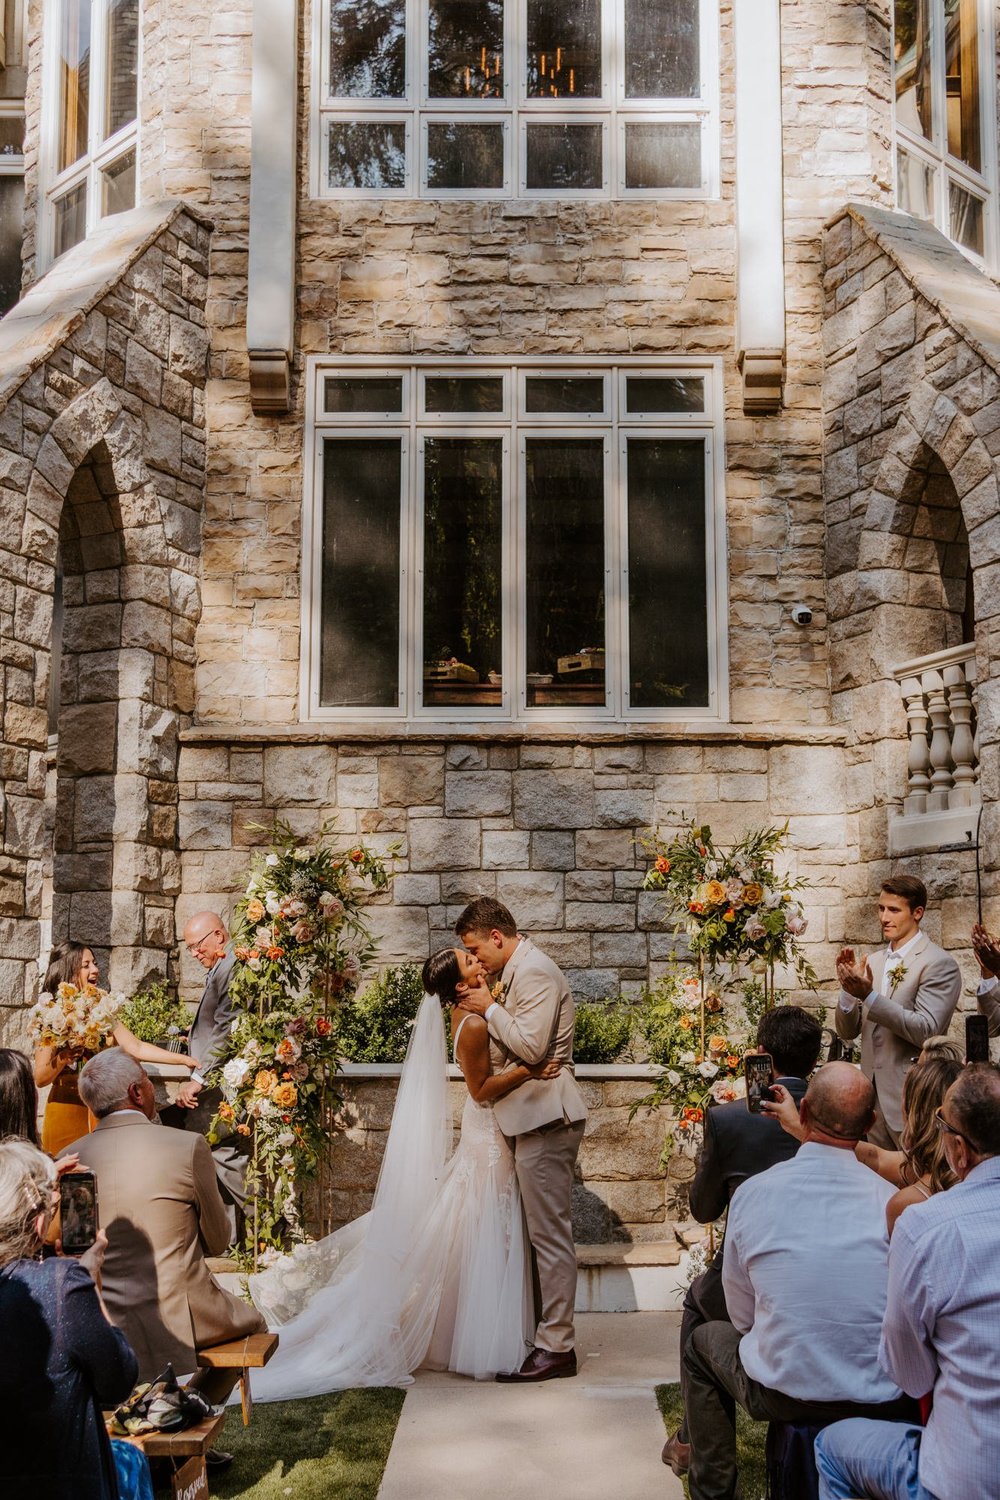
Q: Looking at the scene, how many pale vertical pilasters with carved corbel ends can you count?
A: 2